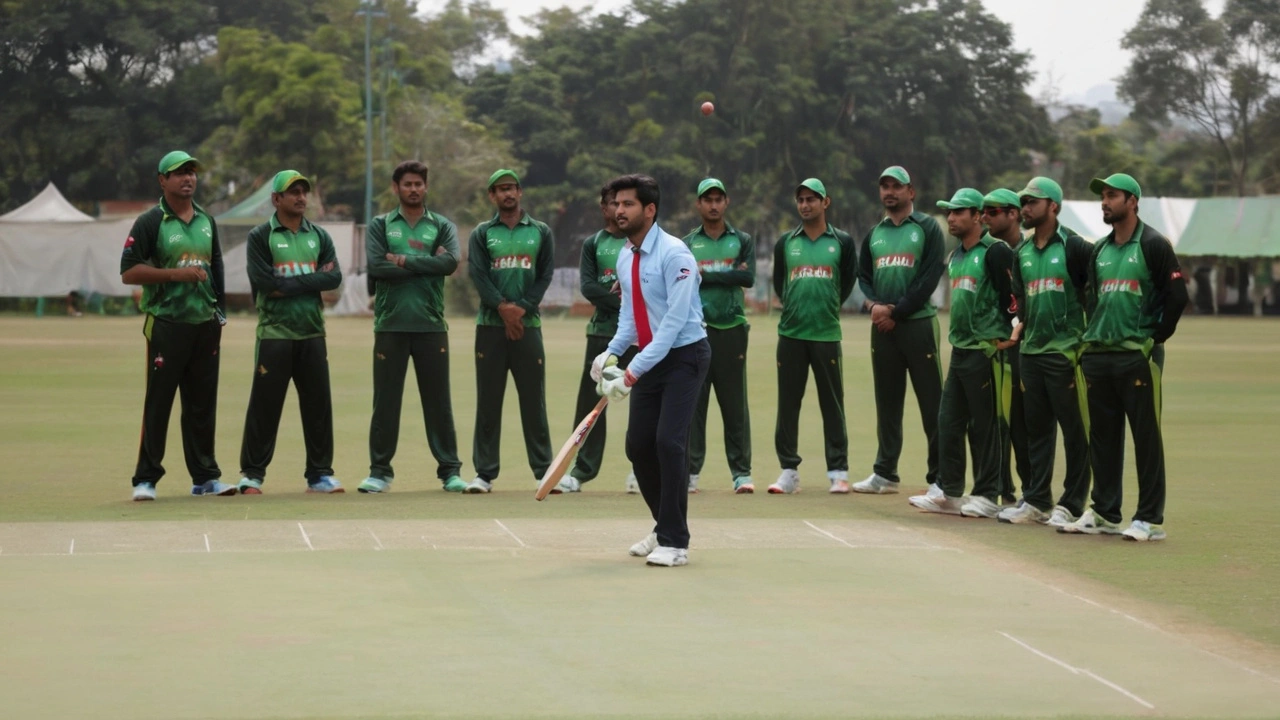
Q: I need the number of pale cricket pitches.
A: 1